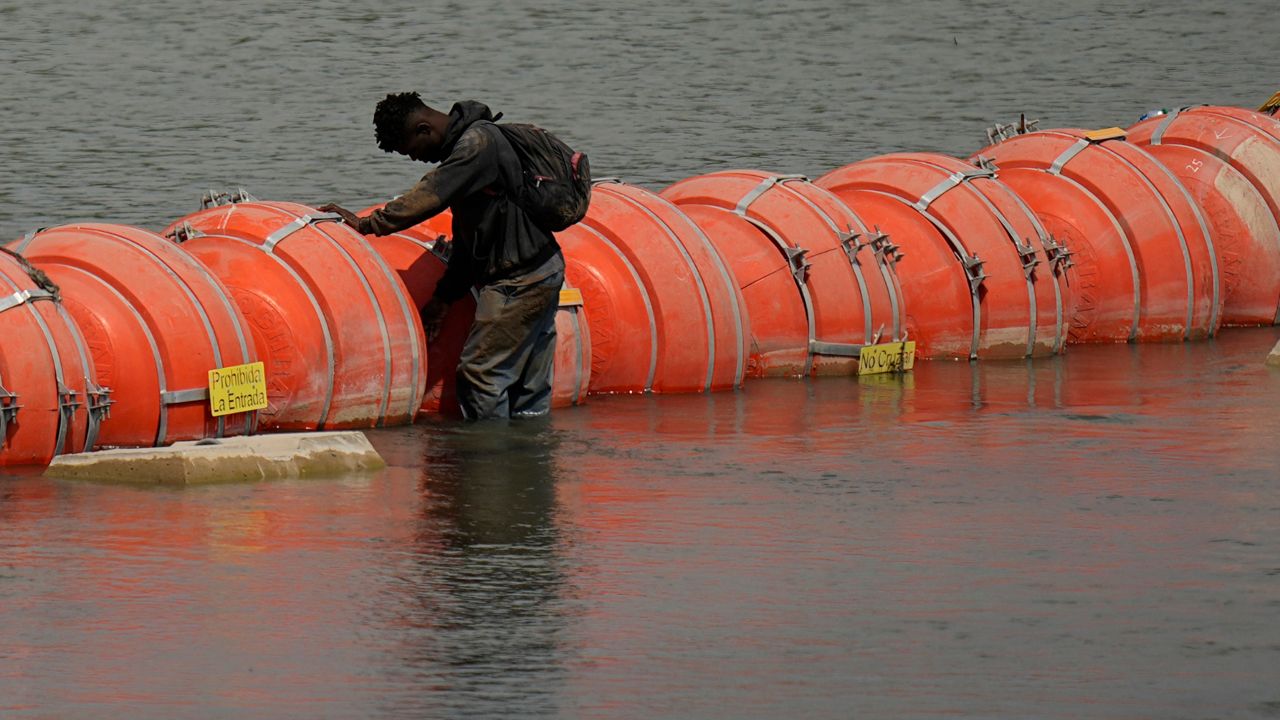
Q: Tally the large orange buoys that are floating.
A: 9